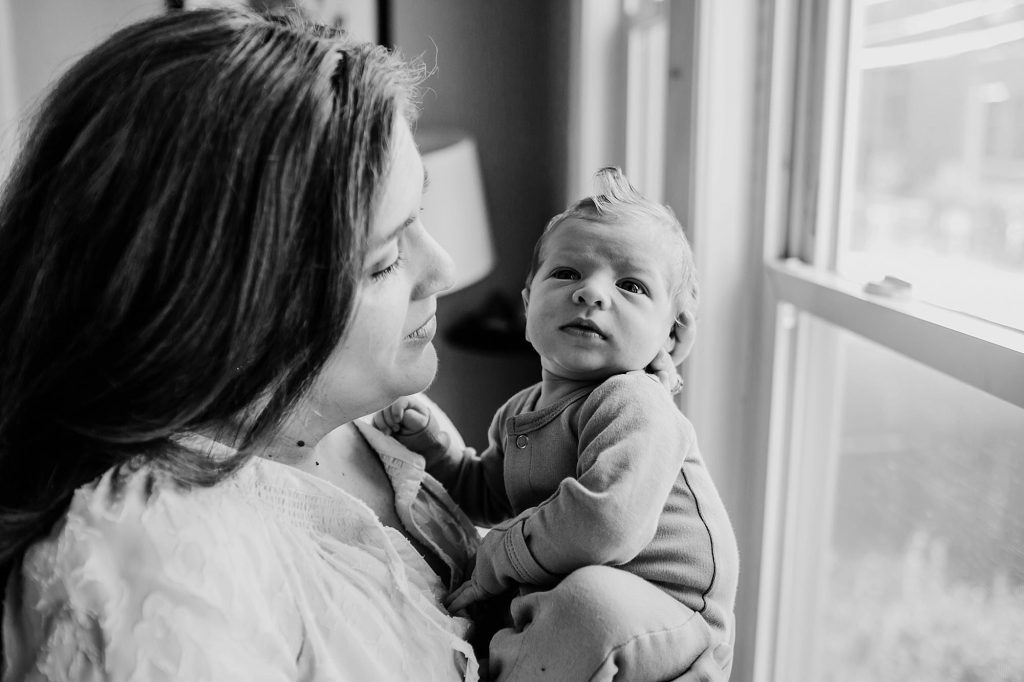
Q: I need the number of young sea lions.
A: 0